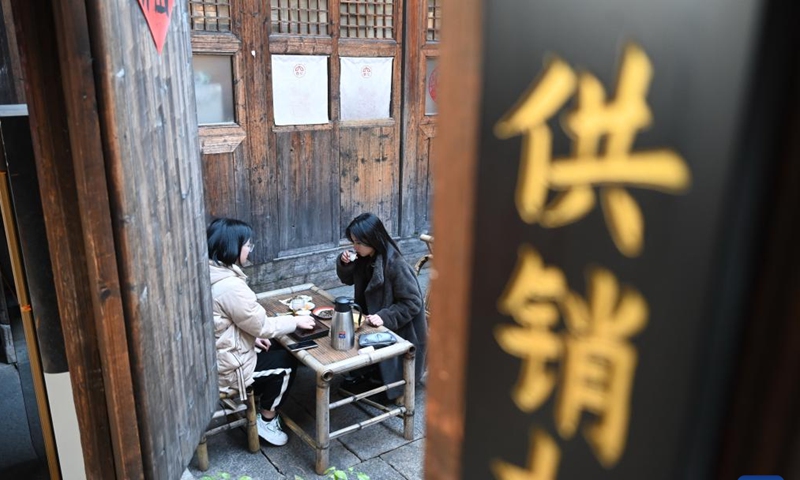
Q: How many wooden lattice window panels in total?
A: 4